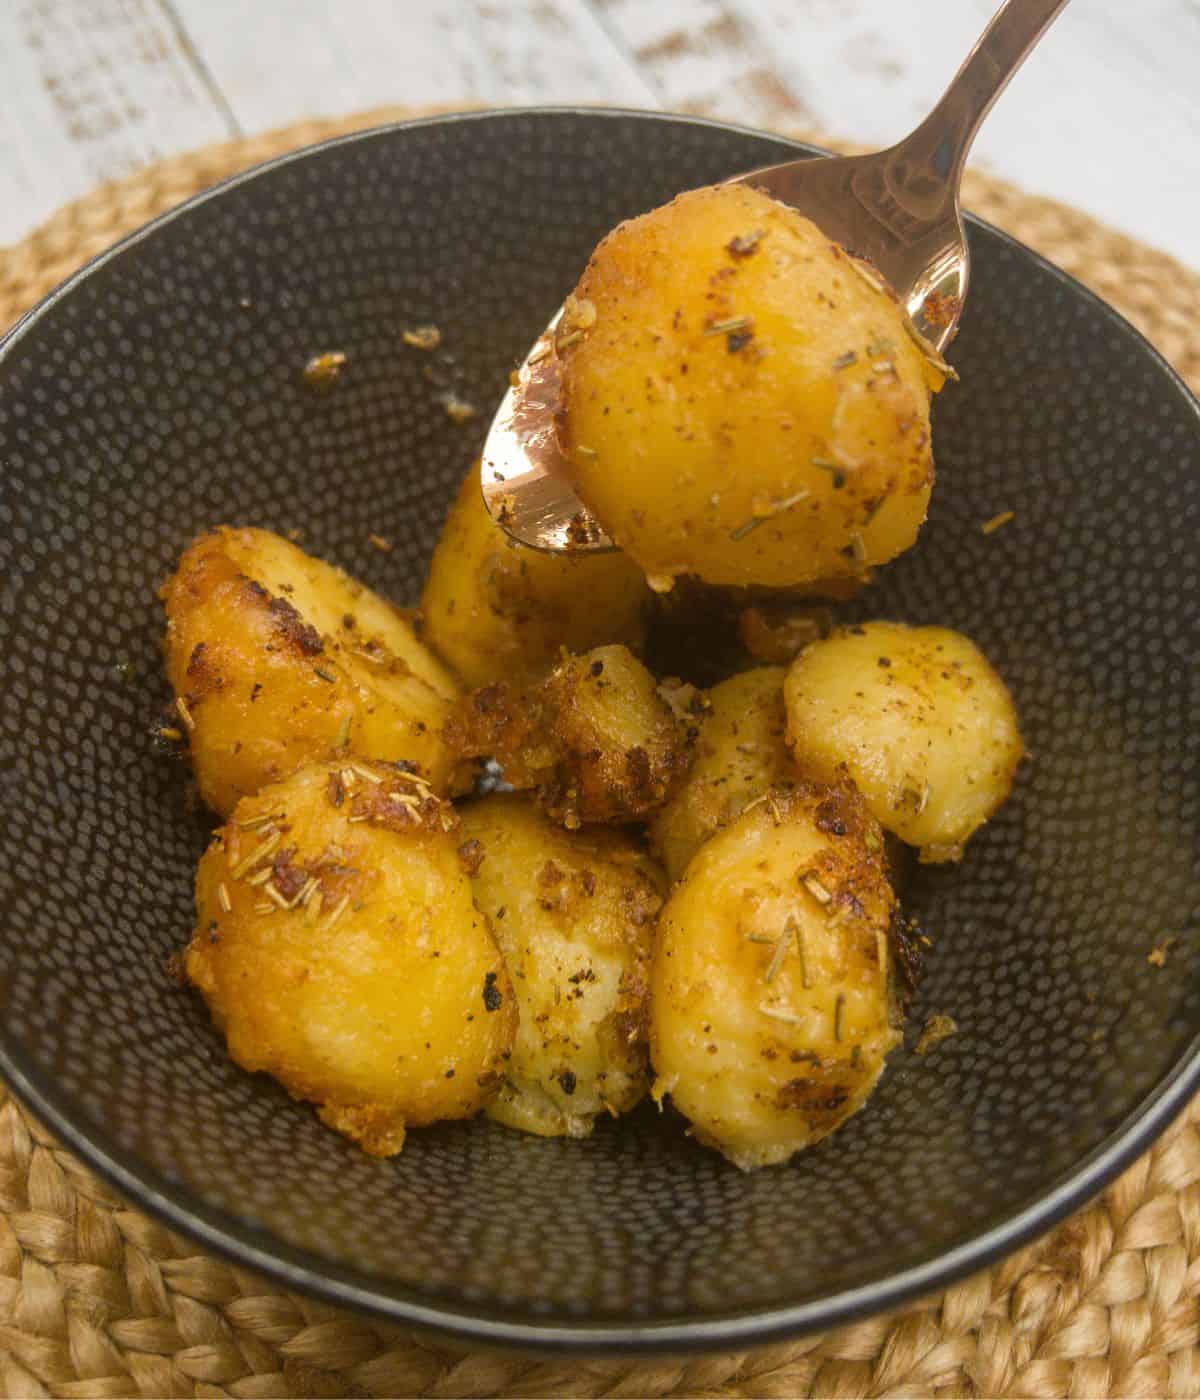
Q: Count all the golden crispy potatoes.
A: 9